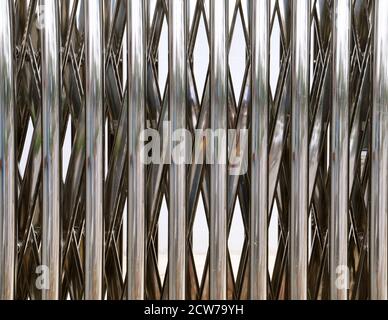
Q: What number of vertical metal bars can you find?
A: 10